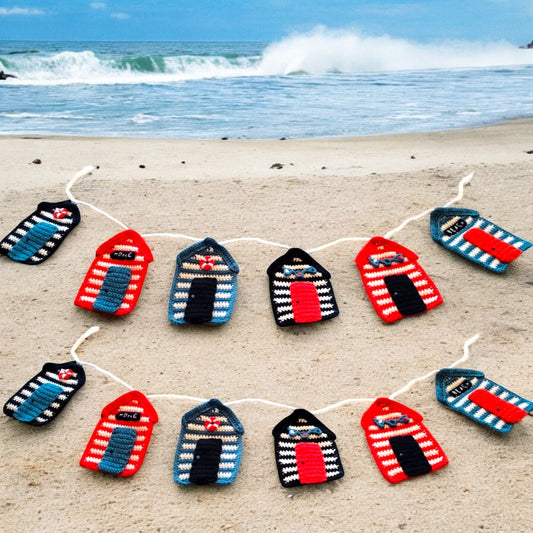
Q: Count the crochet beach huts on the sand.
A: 12